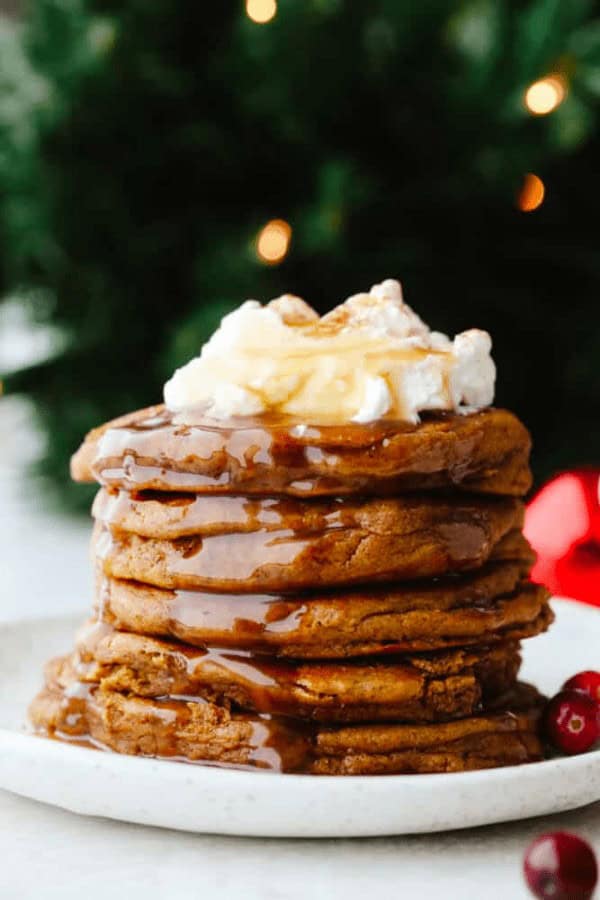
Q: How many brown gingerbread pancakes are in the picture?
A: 5